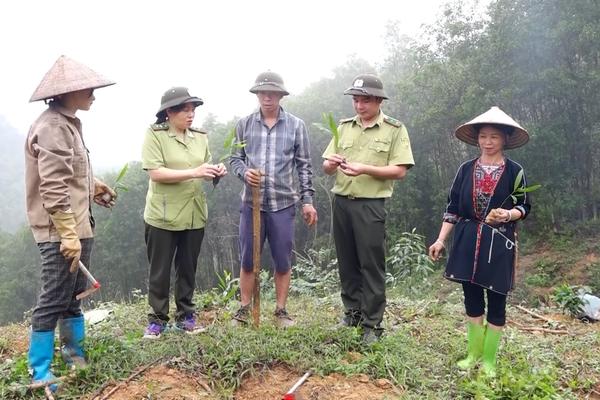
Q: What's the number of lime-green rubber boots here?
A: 2